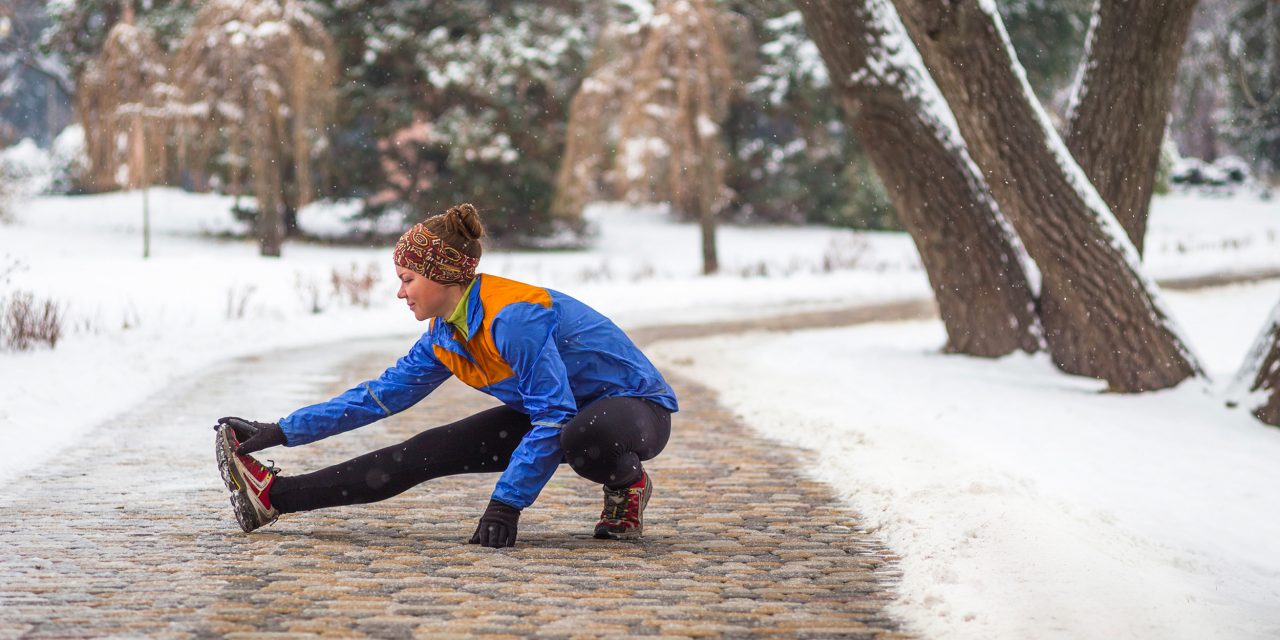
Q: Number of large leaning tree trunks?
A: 3